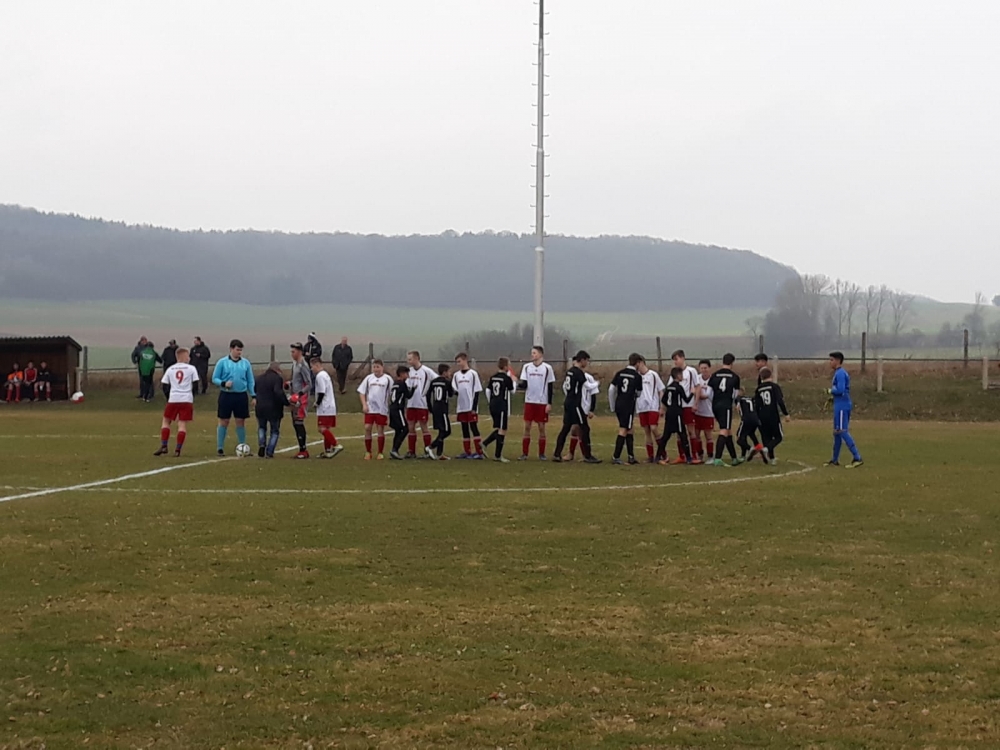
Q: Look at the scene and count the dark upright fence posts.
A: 9